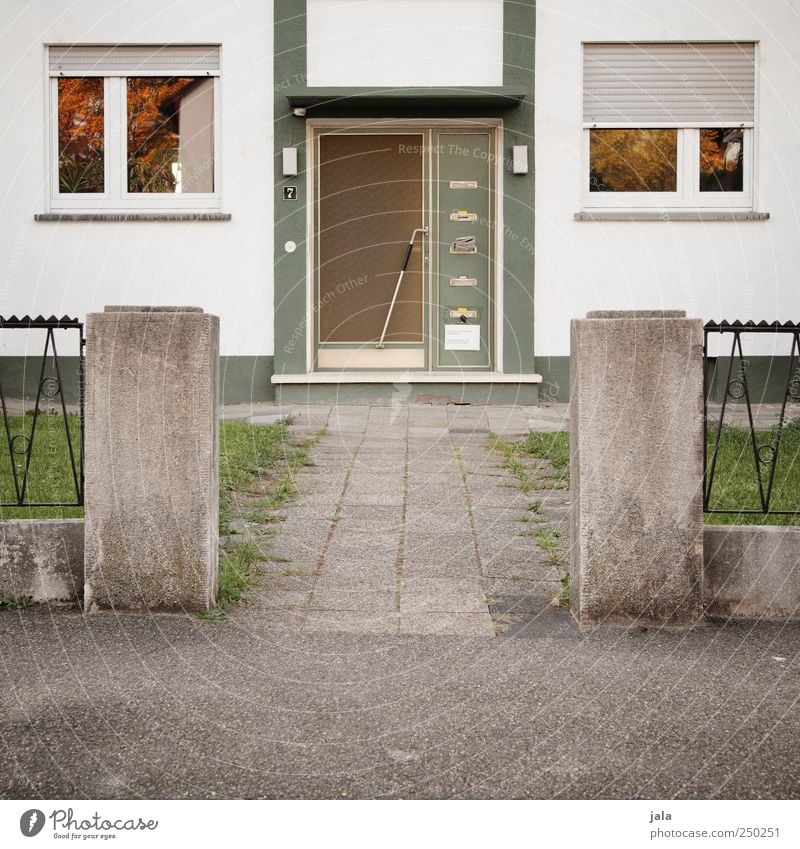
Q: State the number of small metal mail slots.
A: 5